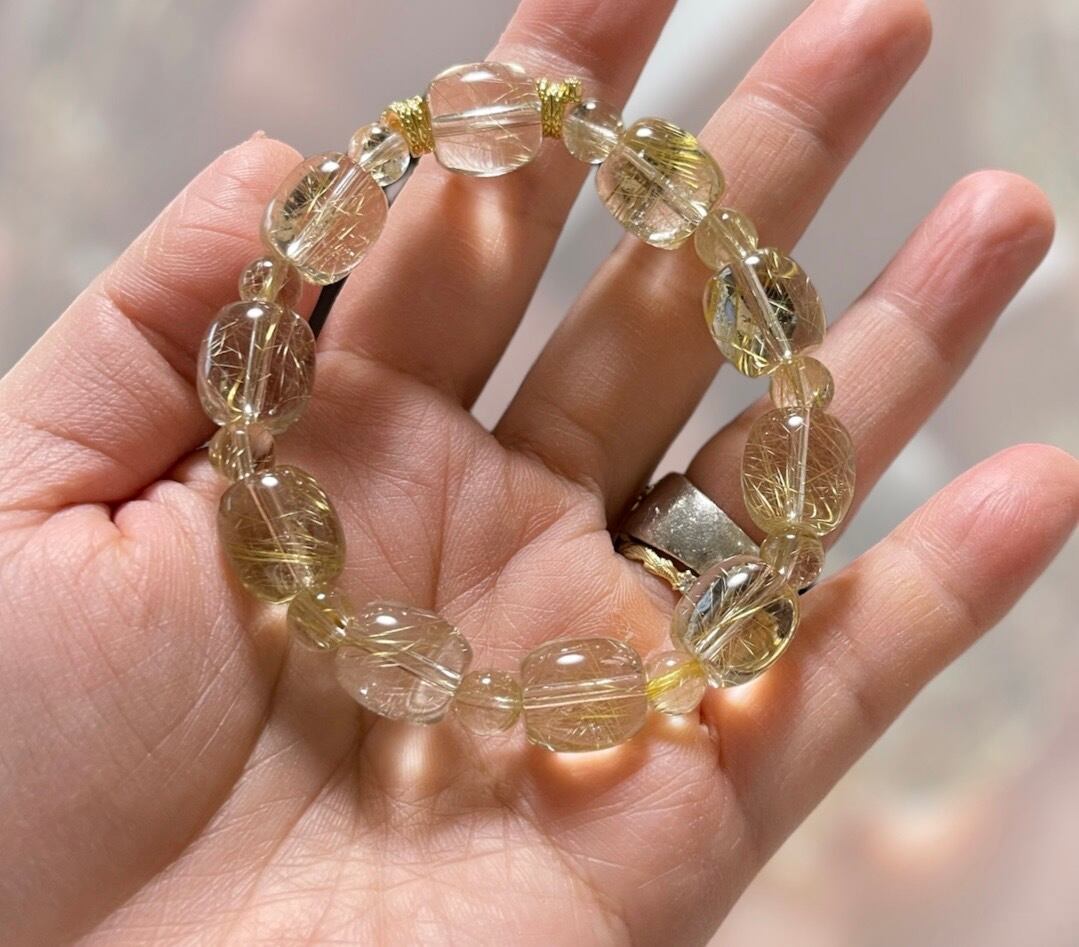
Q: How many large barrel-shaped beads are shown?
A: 10